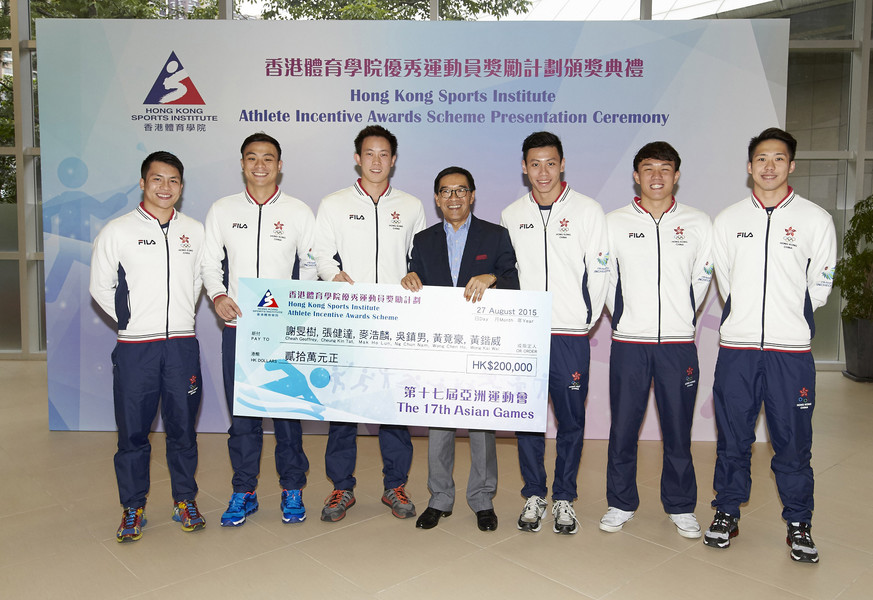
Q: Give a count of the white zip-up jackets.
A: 6